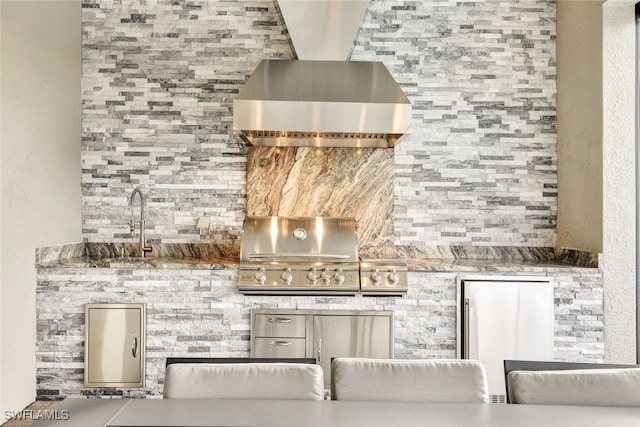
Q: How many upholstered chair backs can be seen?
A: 3